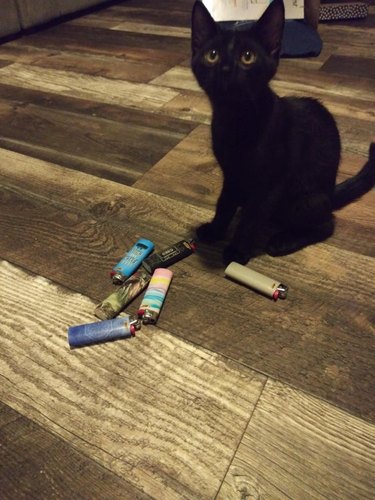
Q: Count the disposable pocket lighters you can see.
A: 6